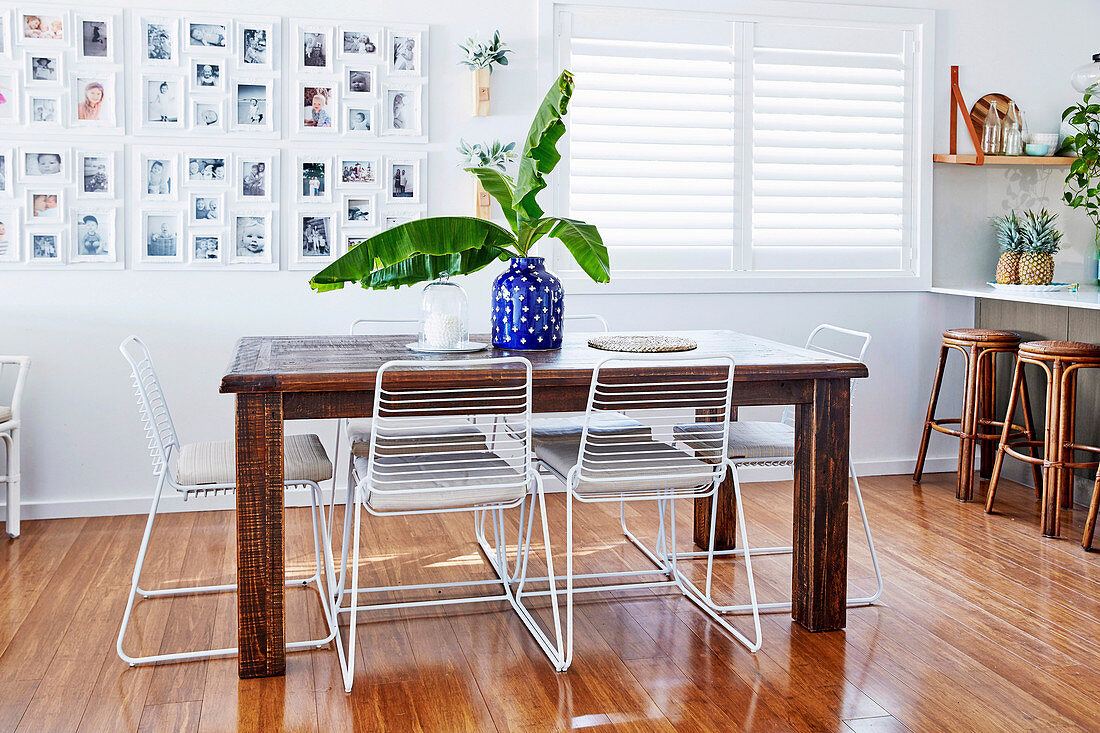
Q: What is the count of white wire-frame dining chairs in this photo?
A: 6